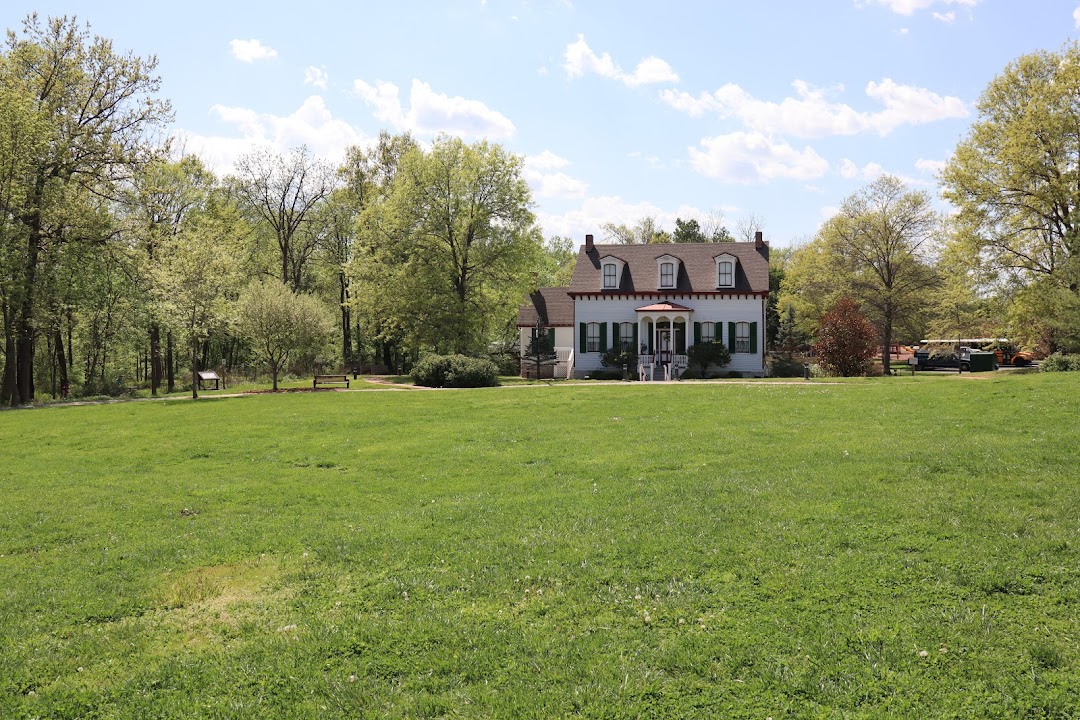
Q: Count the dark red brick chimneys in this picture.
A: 2